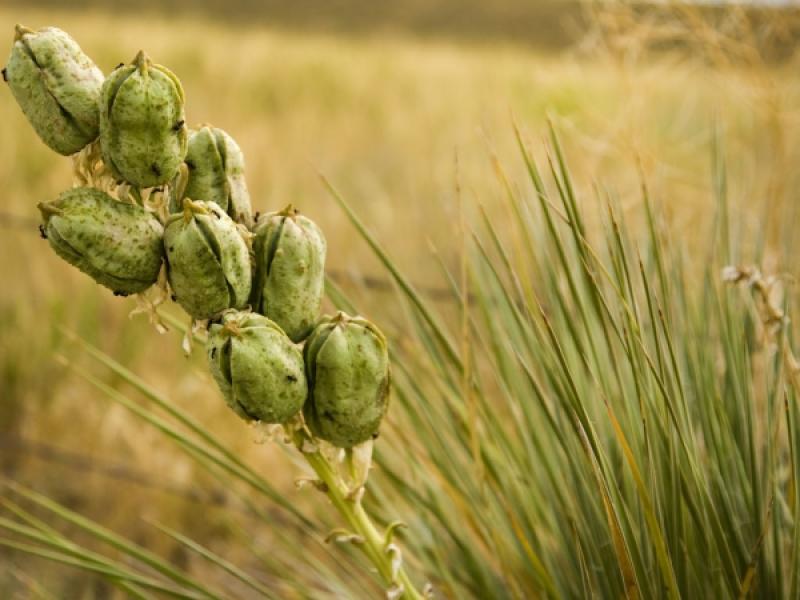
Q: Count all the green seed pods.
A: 8